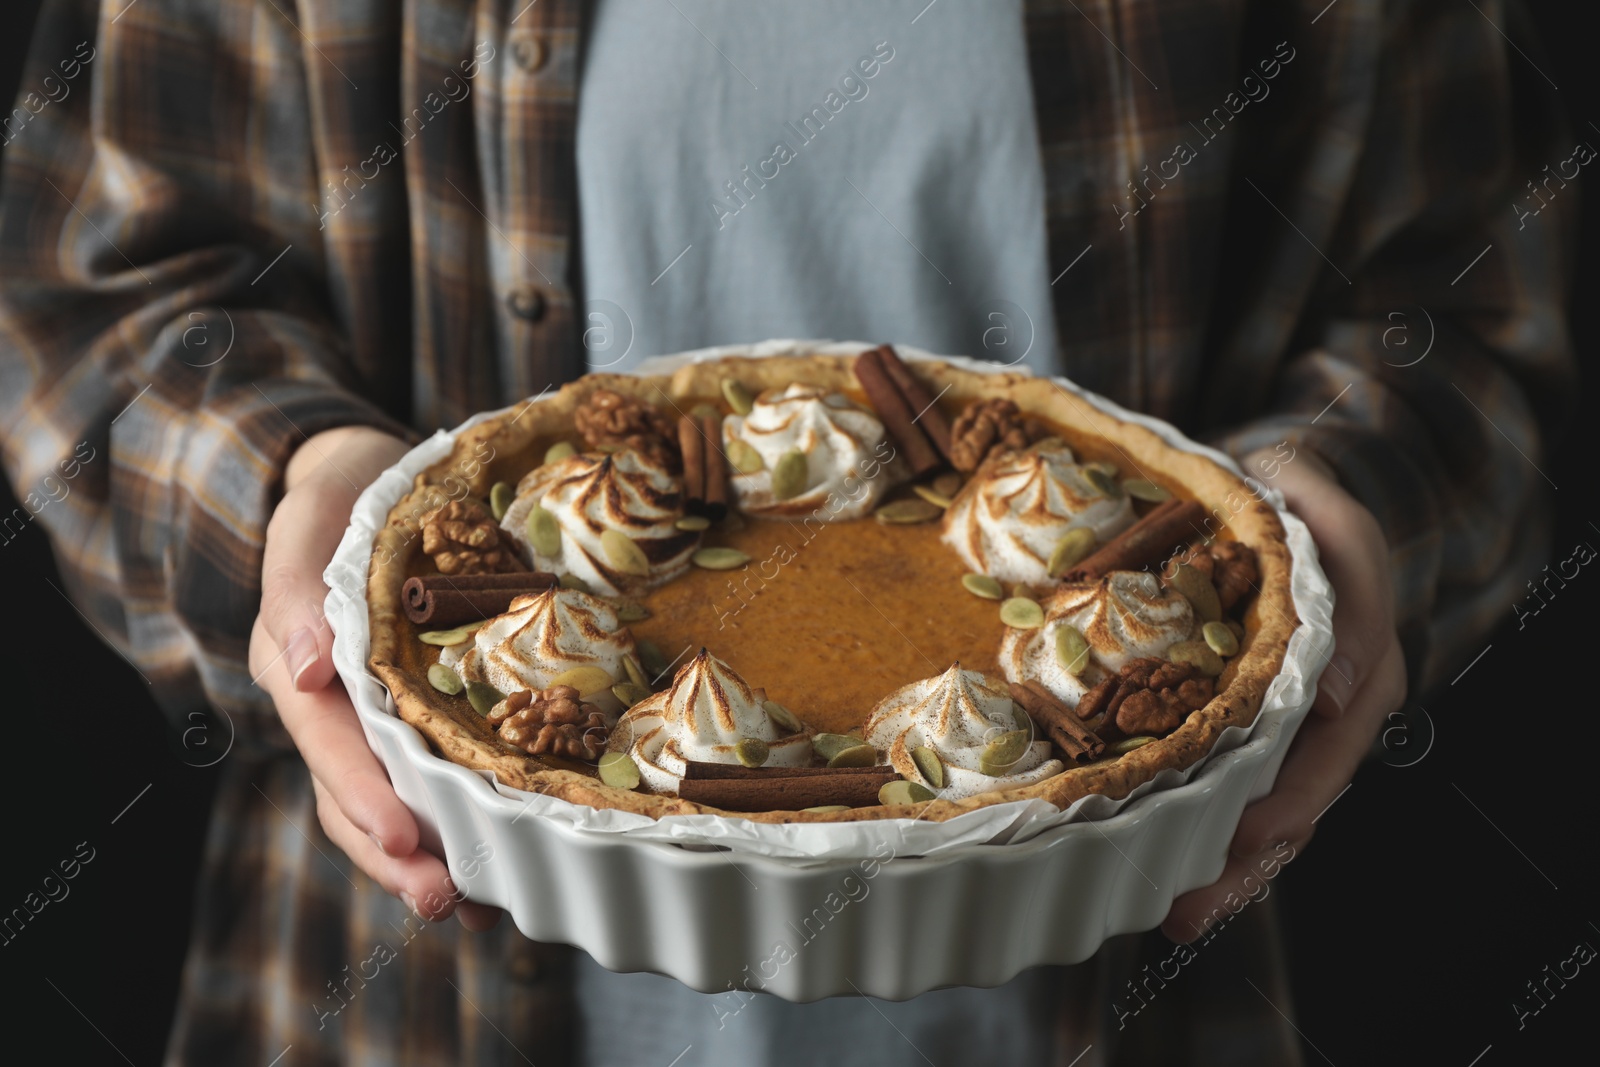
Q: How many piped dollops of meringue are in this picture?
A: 7